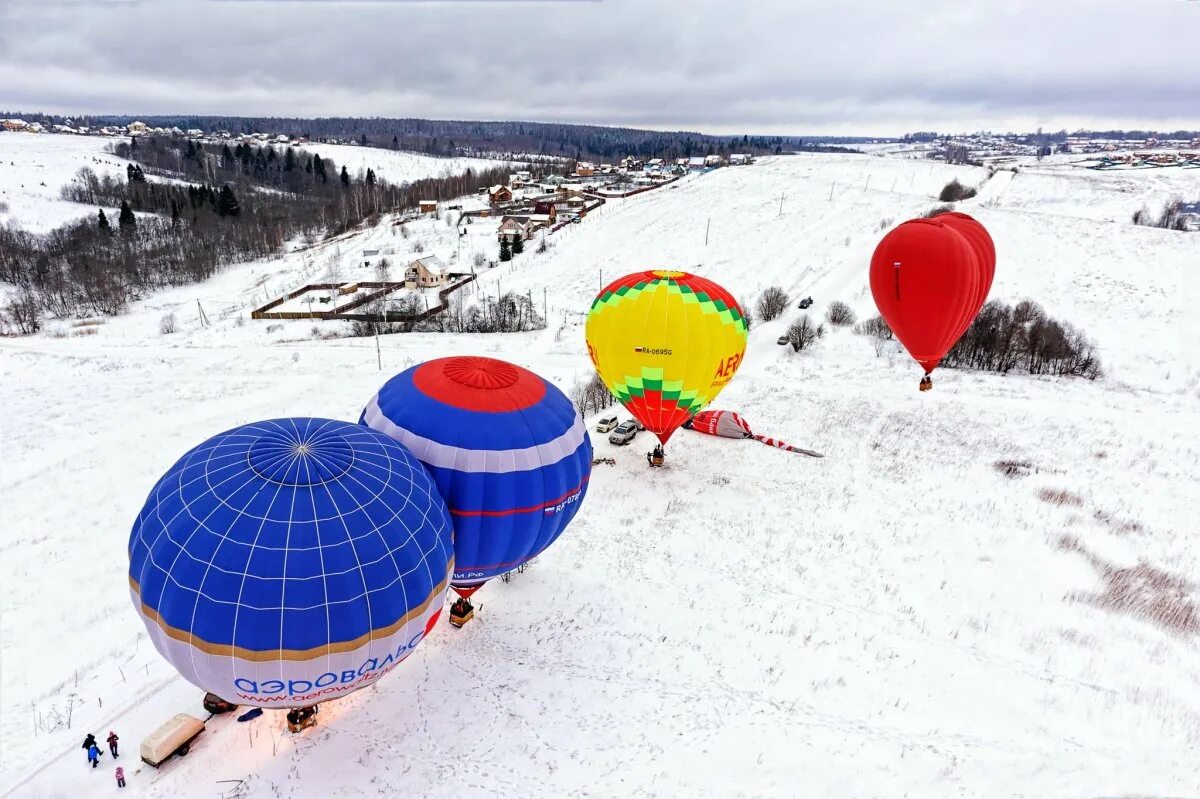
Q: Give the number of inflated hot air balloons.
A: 4